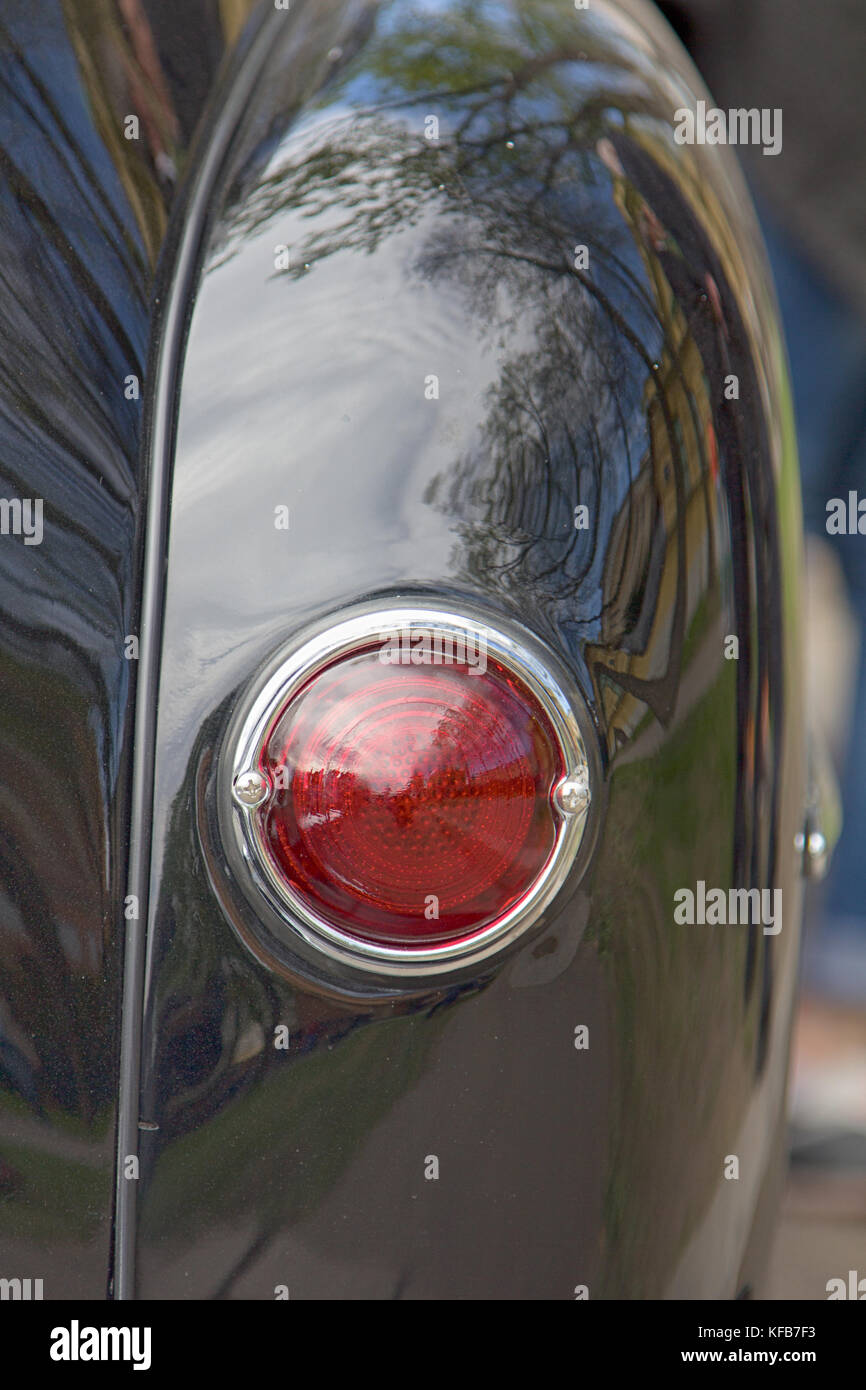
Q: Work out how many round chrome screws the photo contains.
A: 2